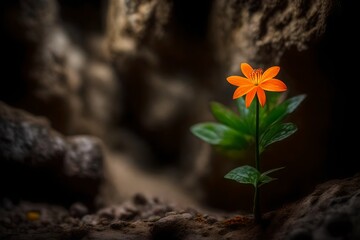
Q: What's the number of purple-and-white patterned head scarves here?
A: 0